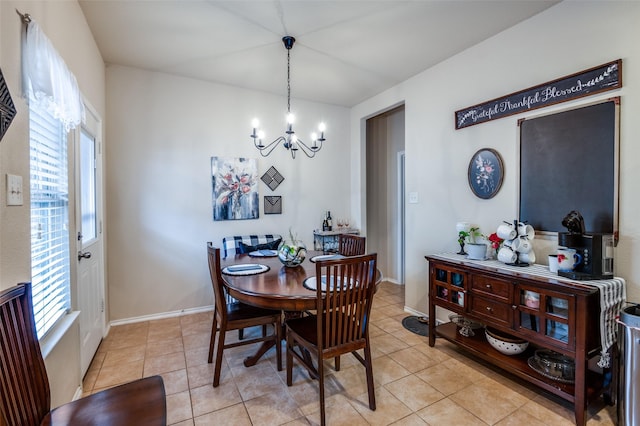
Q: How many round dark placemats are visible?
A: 4